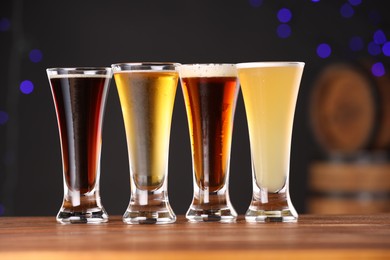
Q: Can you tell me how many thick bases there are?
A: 4